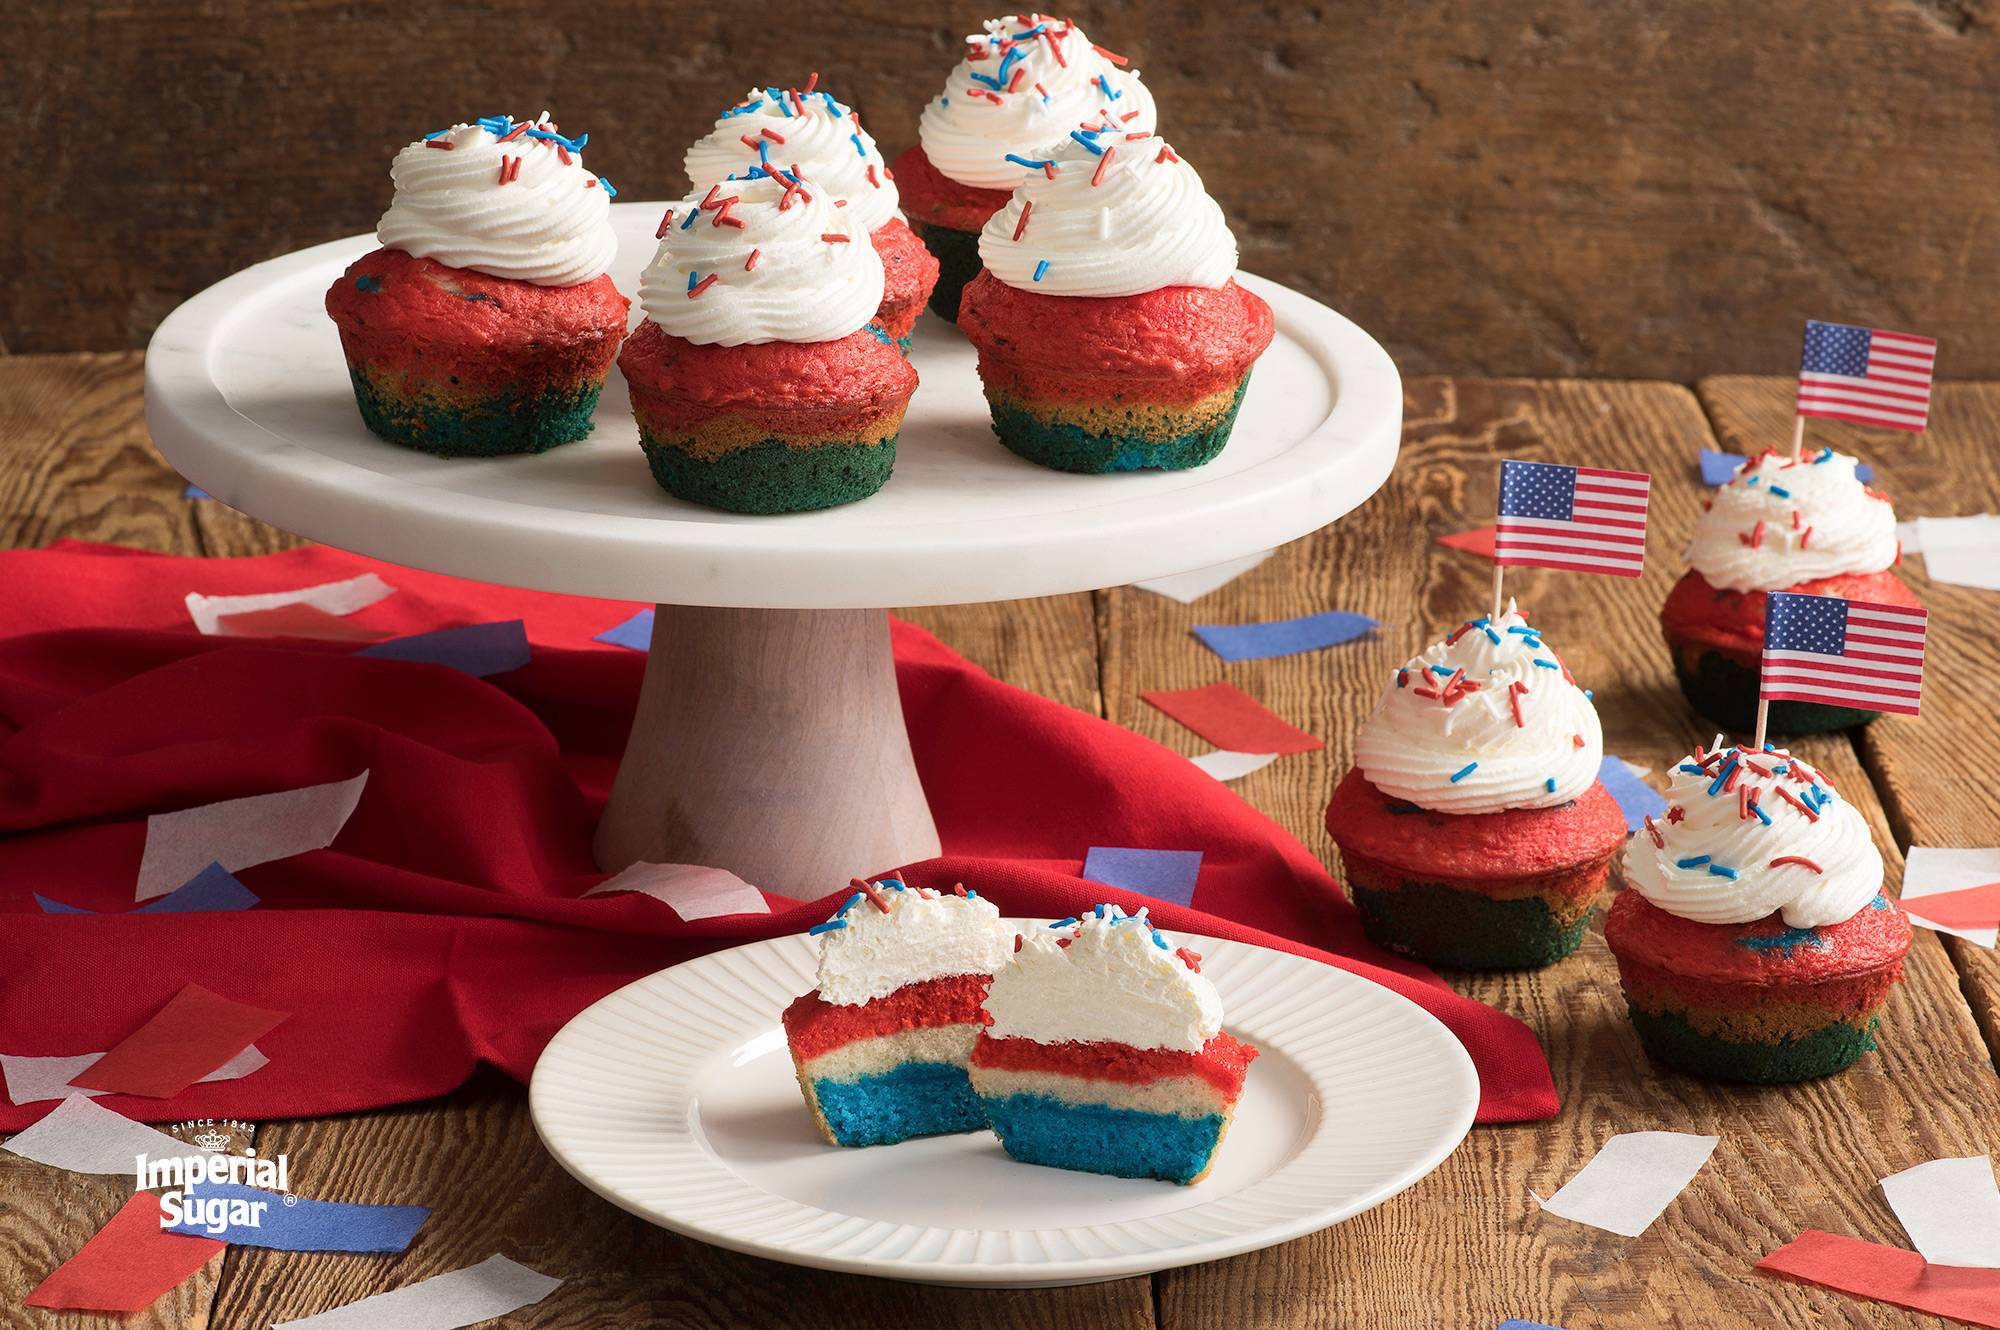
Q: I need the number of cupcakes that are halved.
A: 1